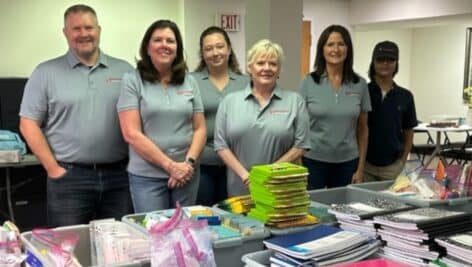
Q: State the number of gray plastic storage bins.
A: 6